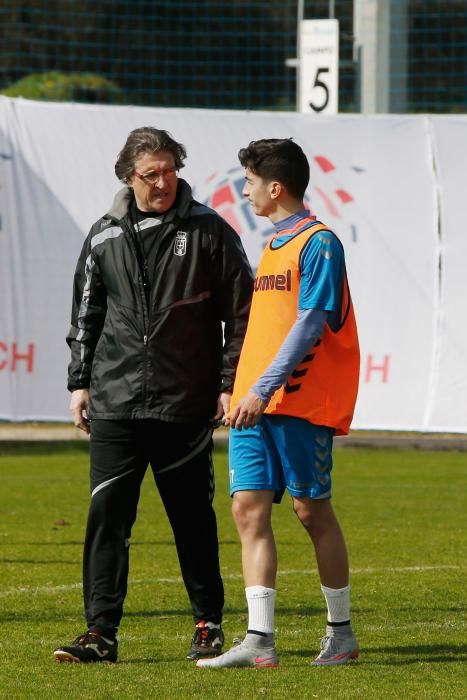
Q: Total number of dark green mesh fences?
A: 1